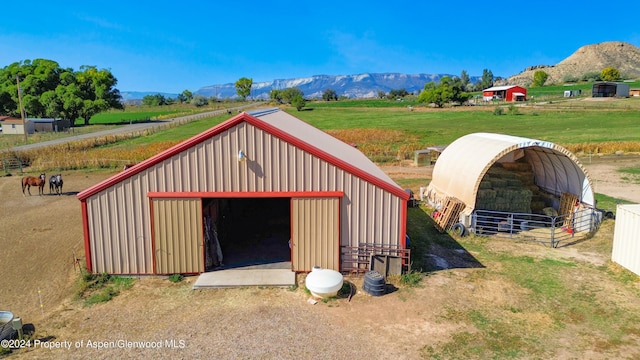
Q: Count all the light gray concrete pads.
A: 1